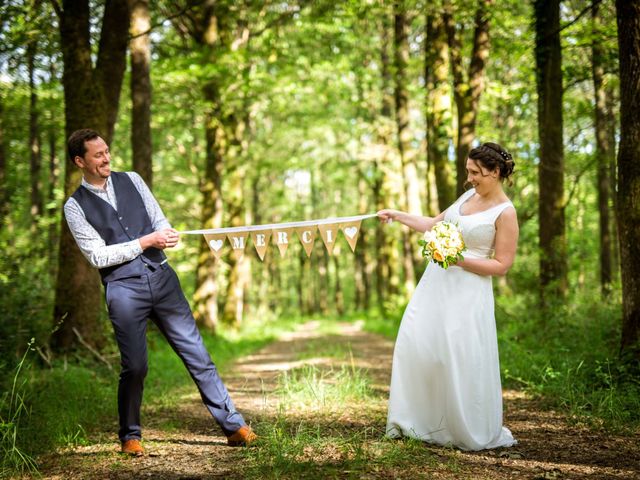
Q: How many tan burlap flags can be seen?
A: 7